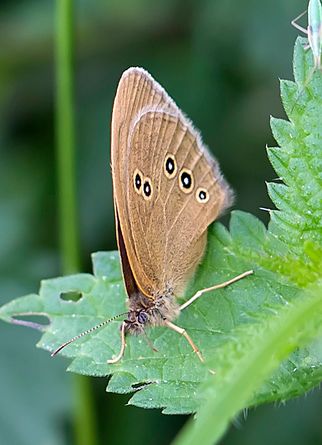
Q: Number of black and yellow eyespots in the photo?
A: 5